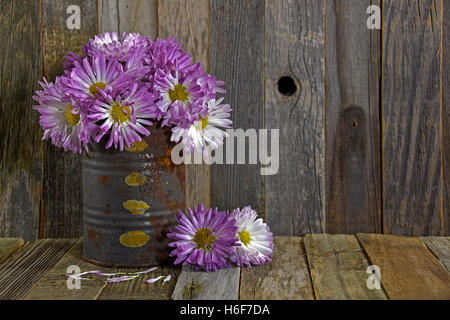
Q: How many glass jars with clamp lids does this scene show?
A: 0